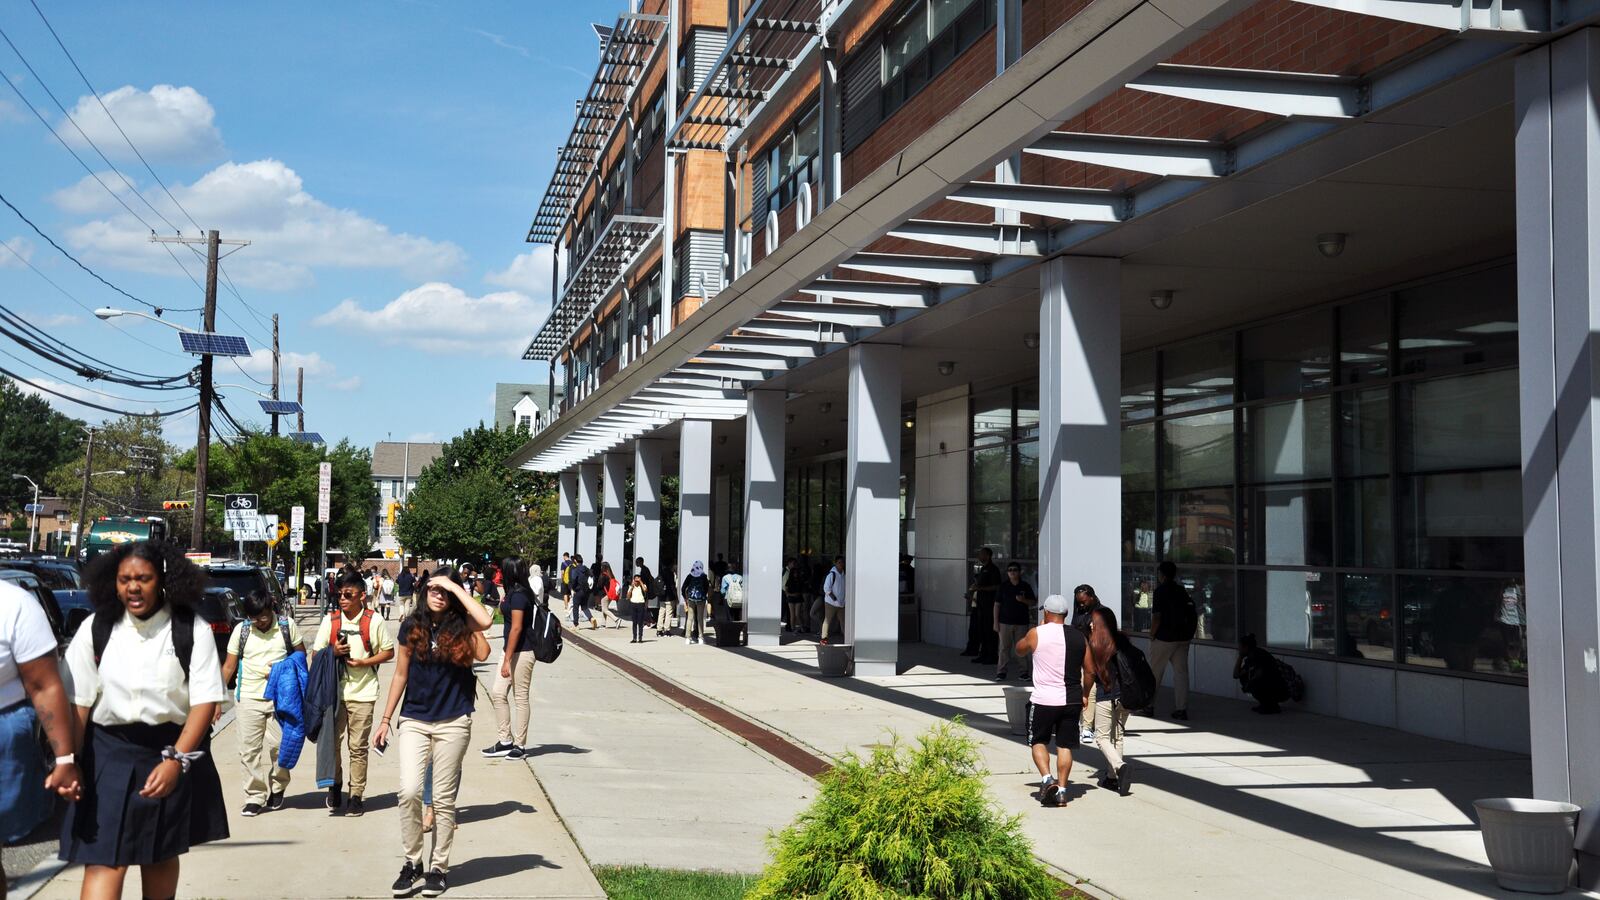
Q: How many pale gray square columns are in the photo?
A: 9